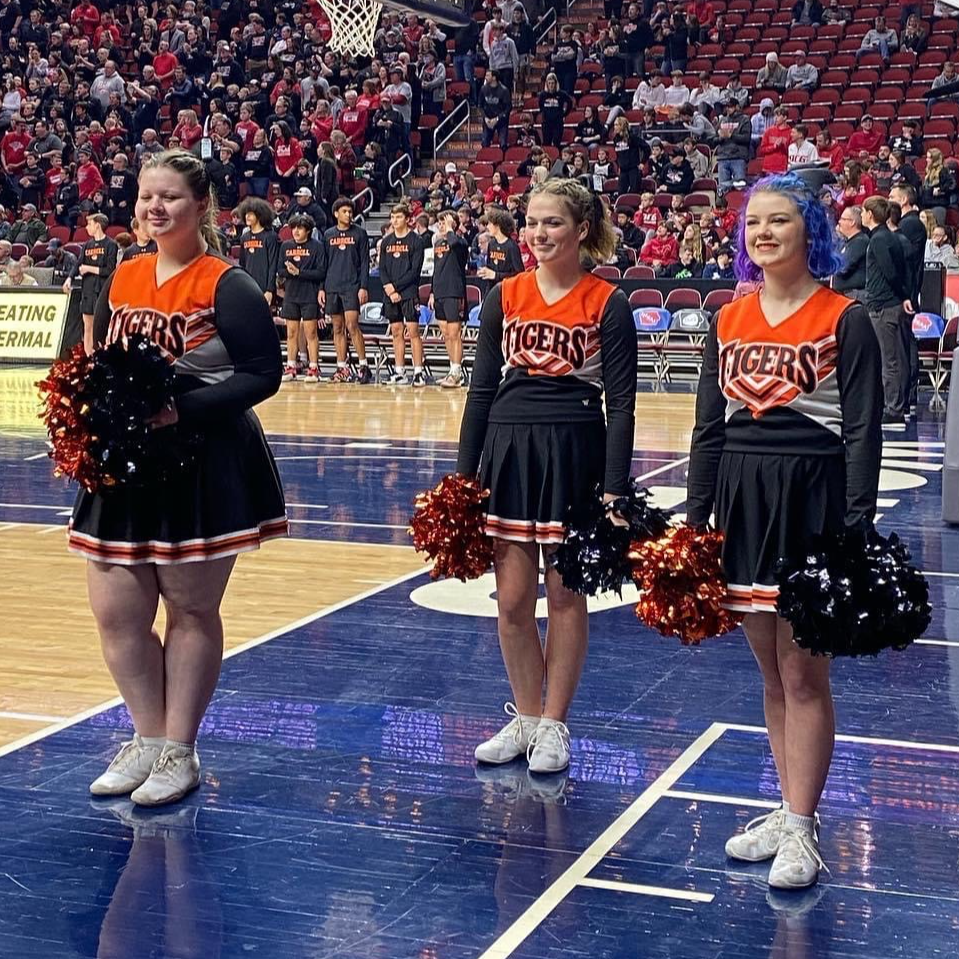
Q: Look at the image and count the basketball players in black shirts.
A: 8